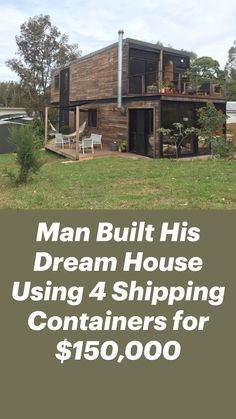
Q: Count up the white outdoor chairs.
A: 3